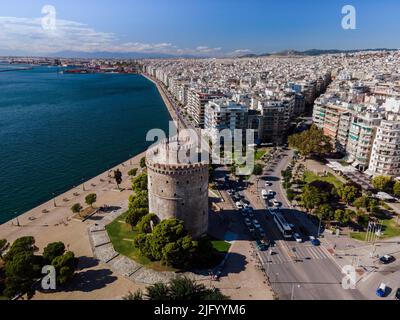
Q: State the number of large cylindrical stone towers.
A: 1